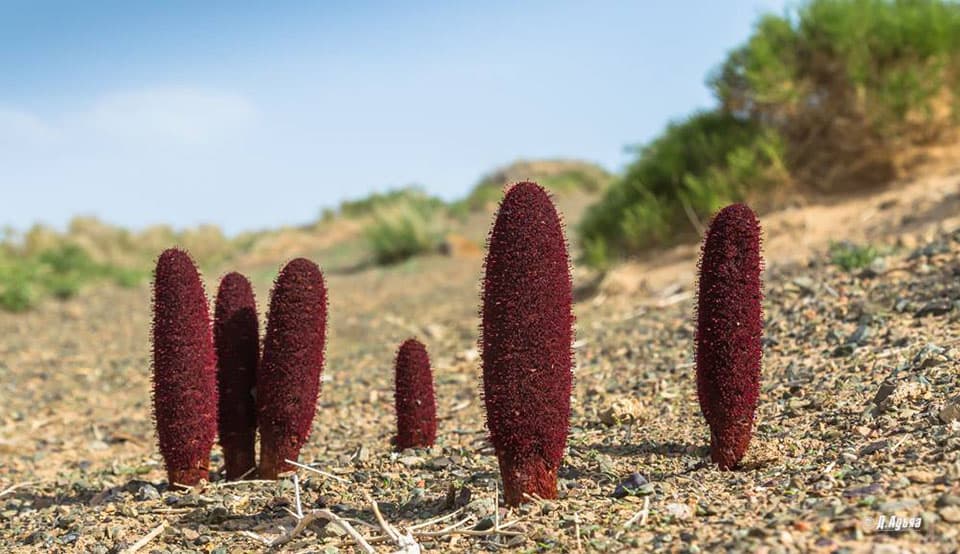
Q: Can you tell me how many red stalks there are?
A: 6